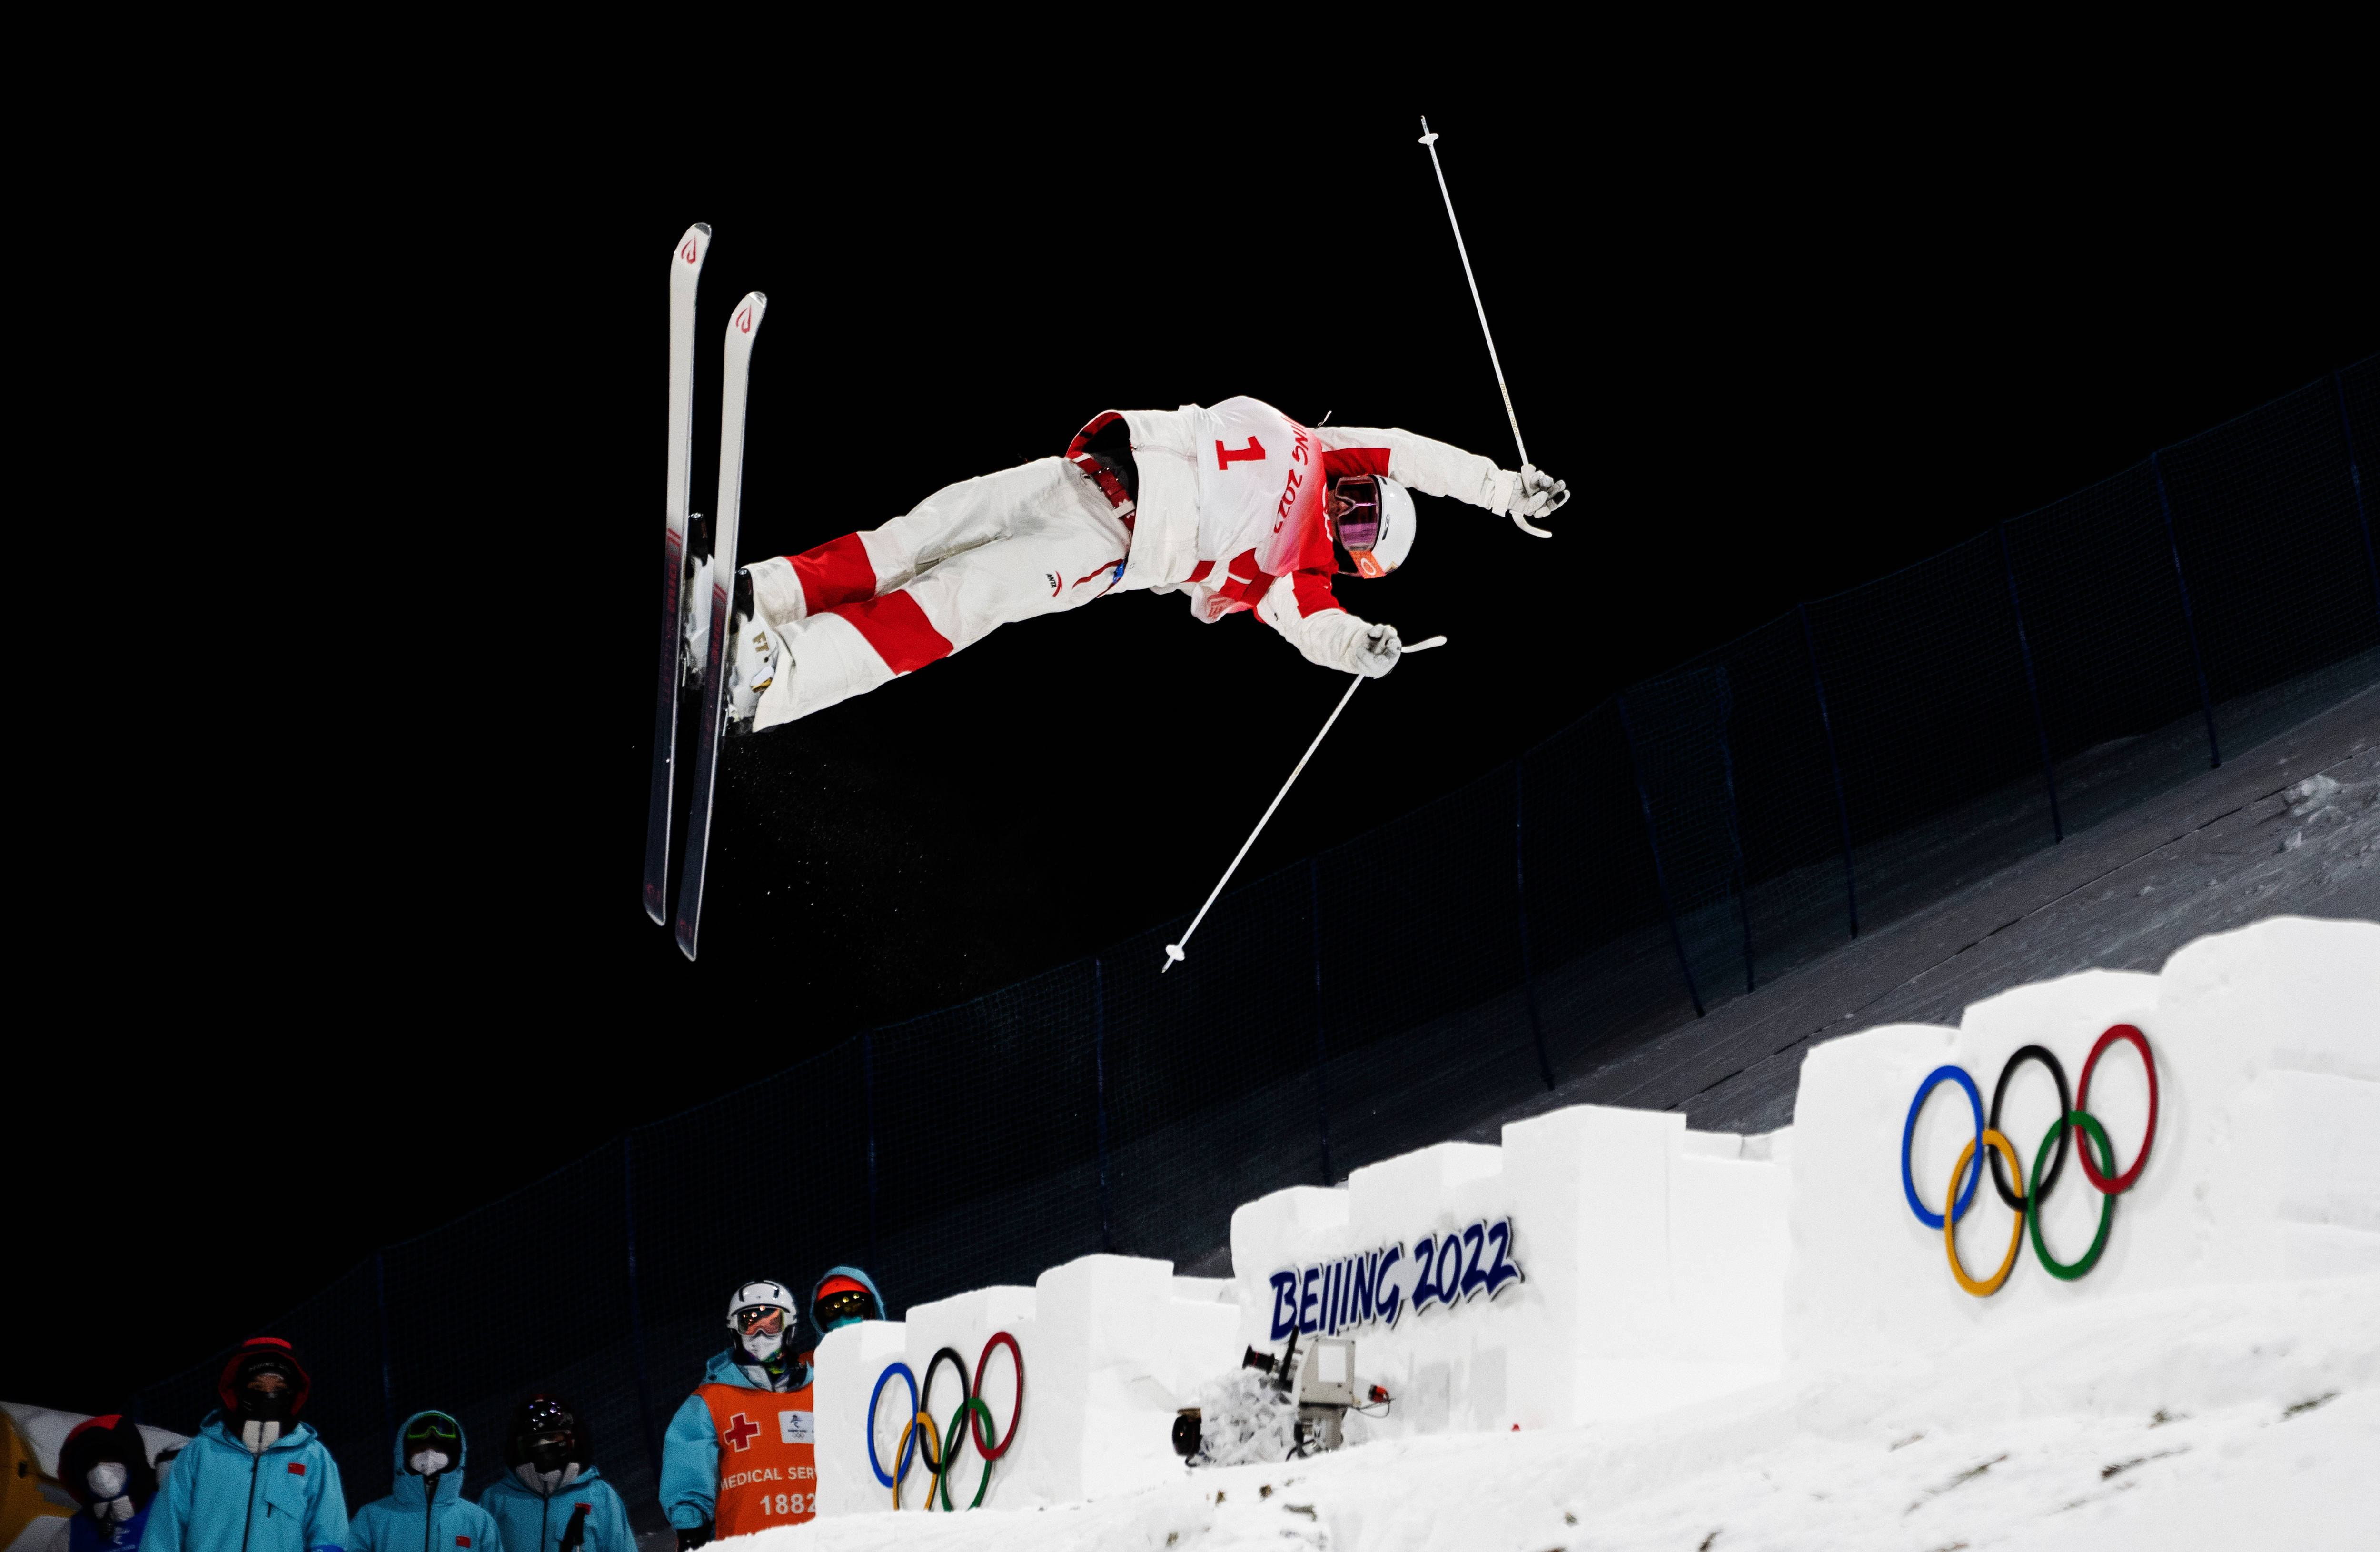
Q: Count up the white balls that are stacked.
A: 0